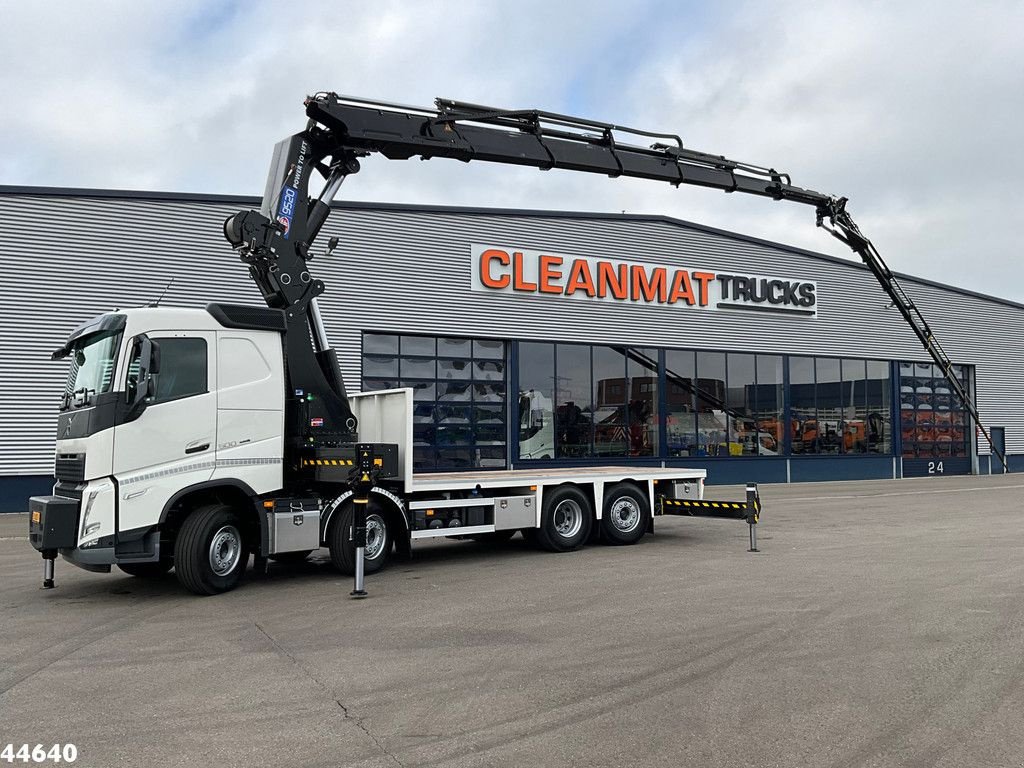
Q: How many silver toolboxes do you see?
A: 3